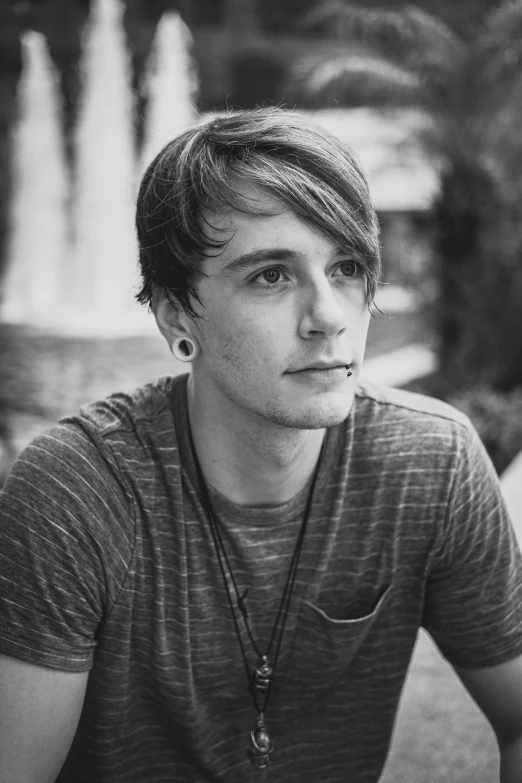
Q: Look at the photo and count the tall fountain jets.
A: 3